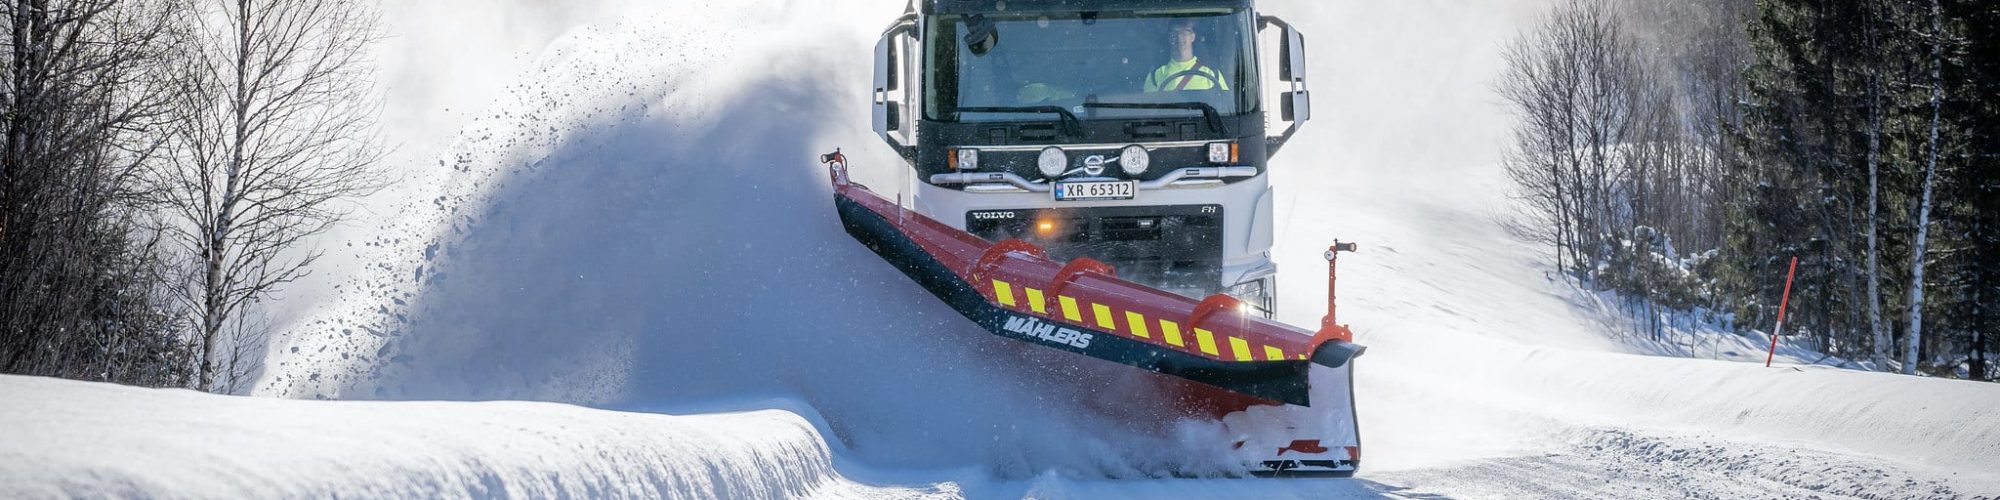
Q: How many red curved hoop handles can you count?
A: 3